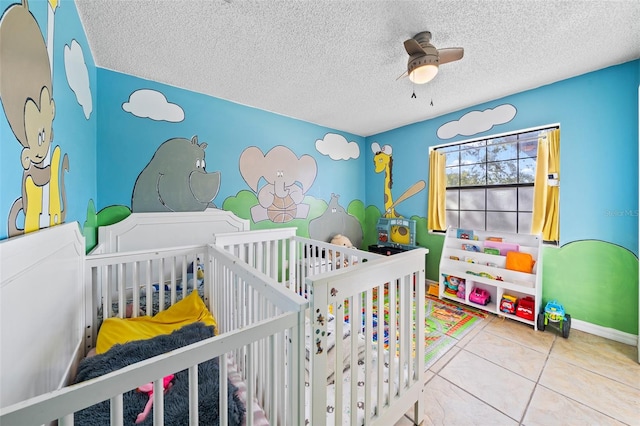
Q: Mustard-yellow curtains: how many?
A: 2